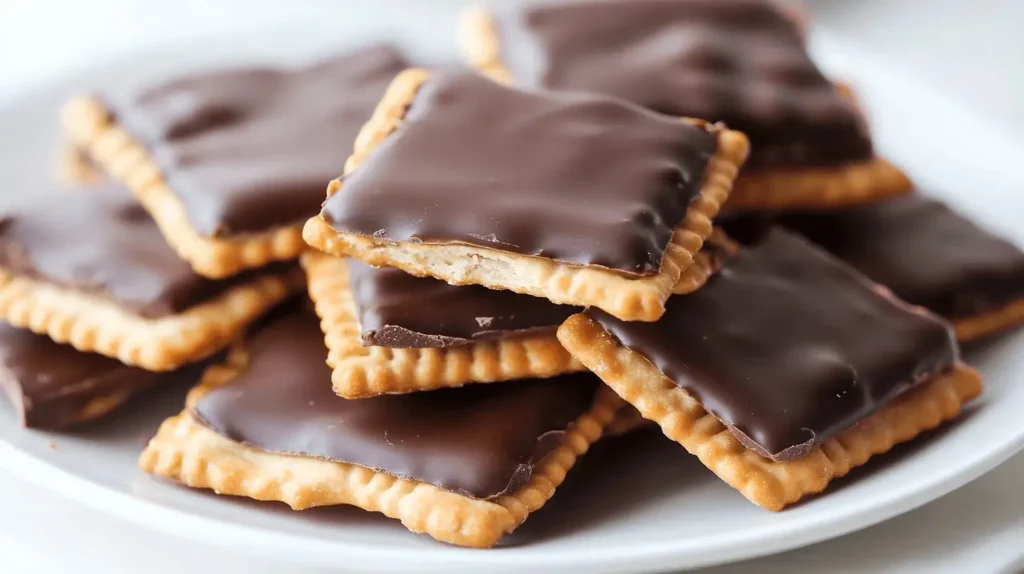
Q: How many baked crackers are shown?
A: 9